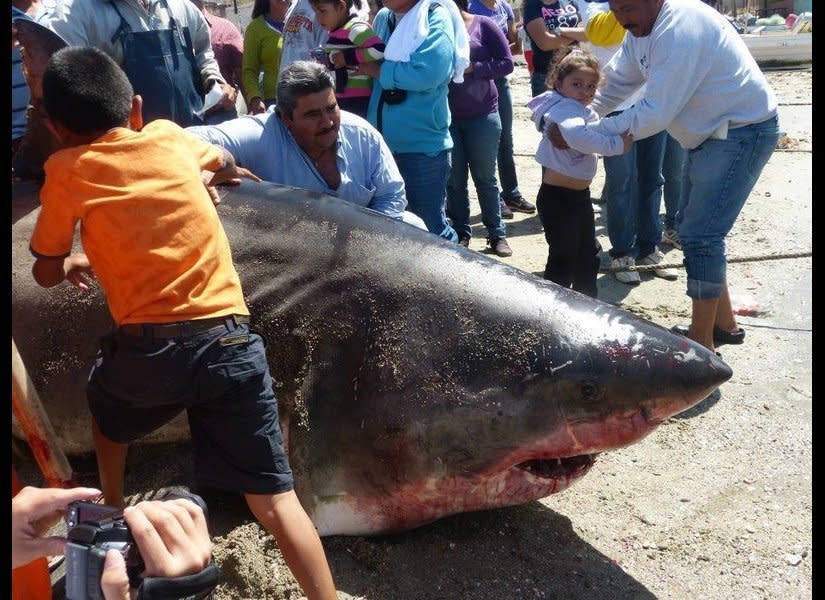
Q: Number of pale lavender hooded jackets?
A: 1